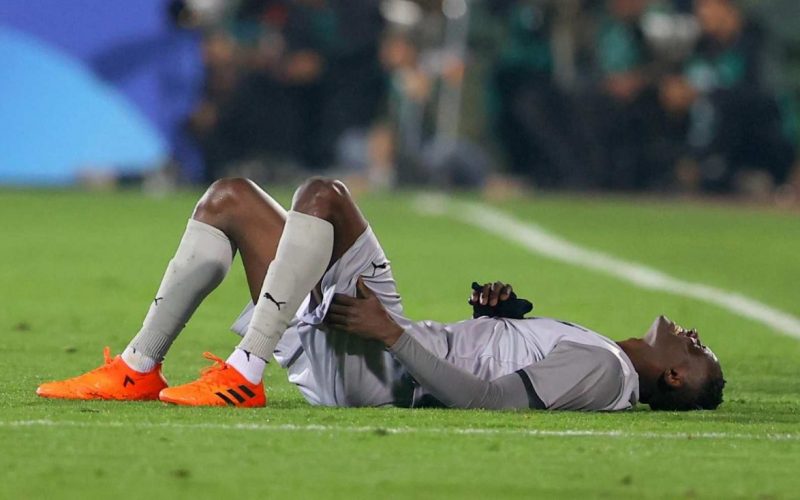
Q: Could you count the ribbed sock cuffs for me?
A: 2